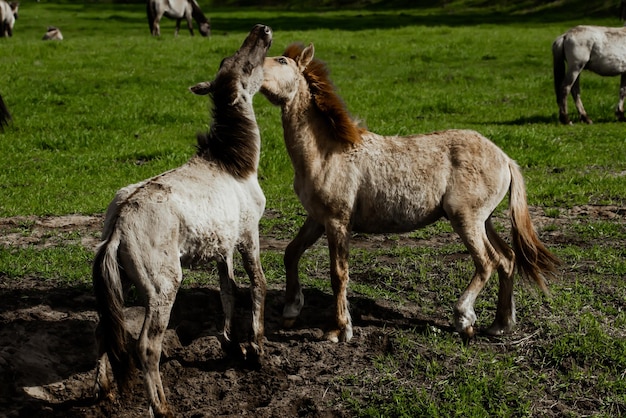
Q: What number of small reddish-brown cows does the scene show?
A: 0